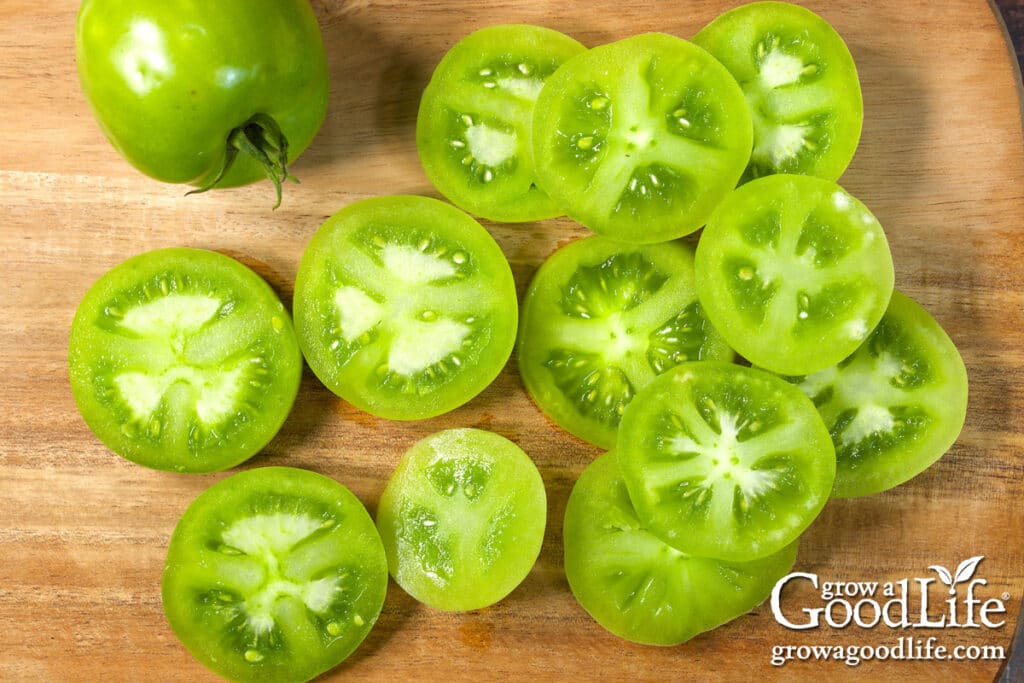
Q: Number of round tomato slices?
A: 12